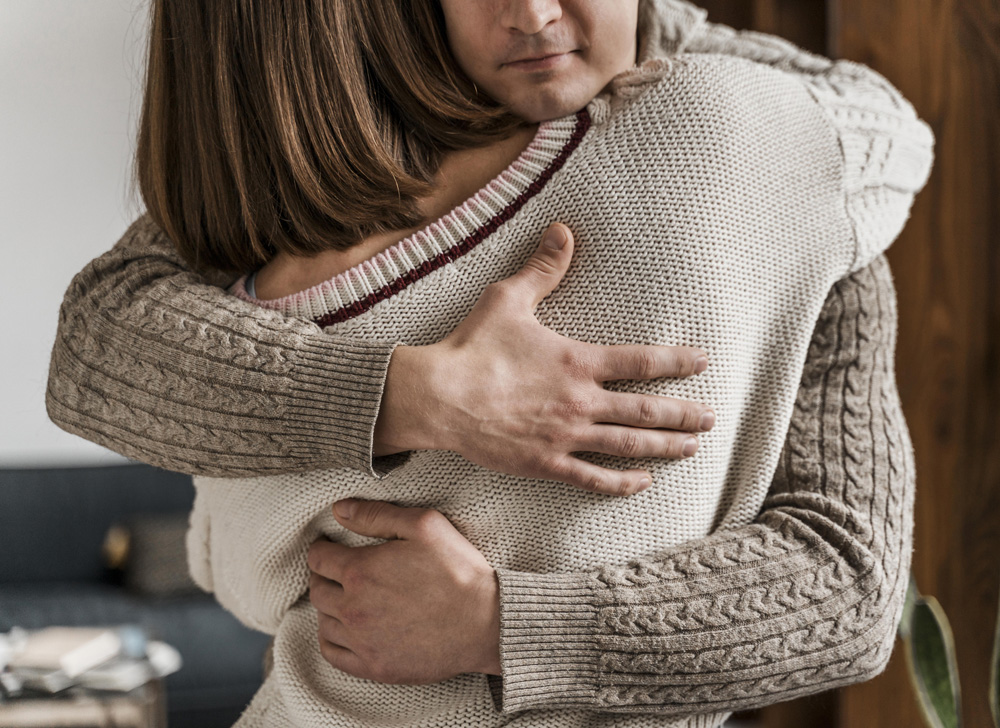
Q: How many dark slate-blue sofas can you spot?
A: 1